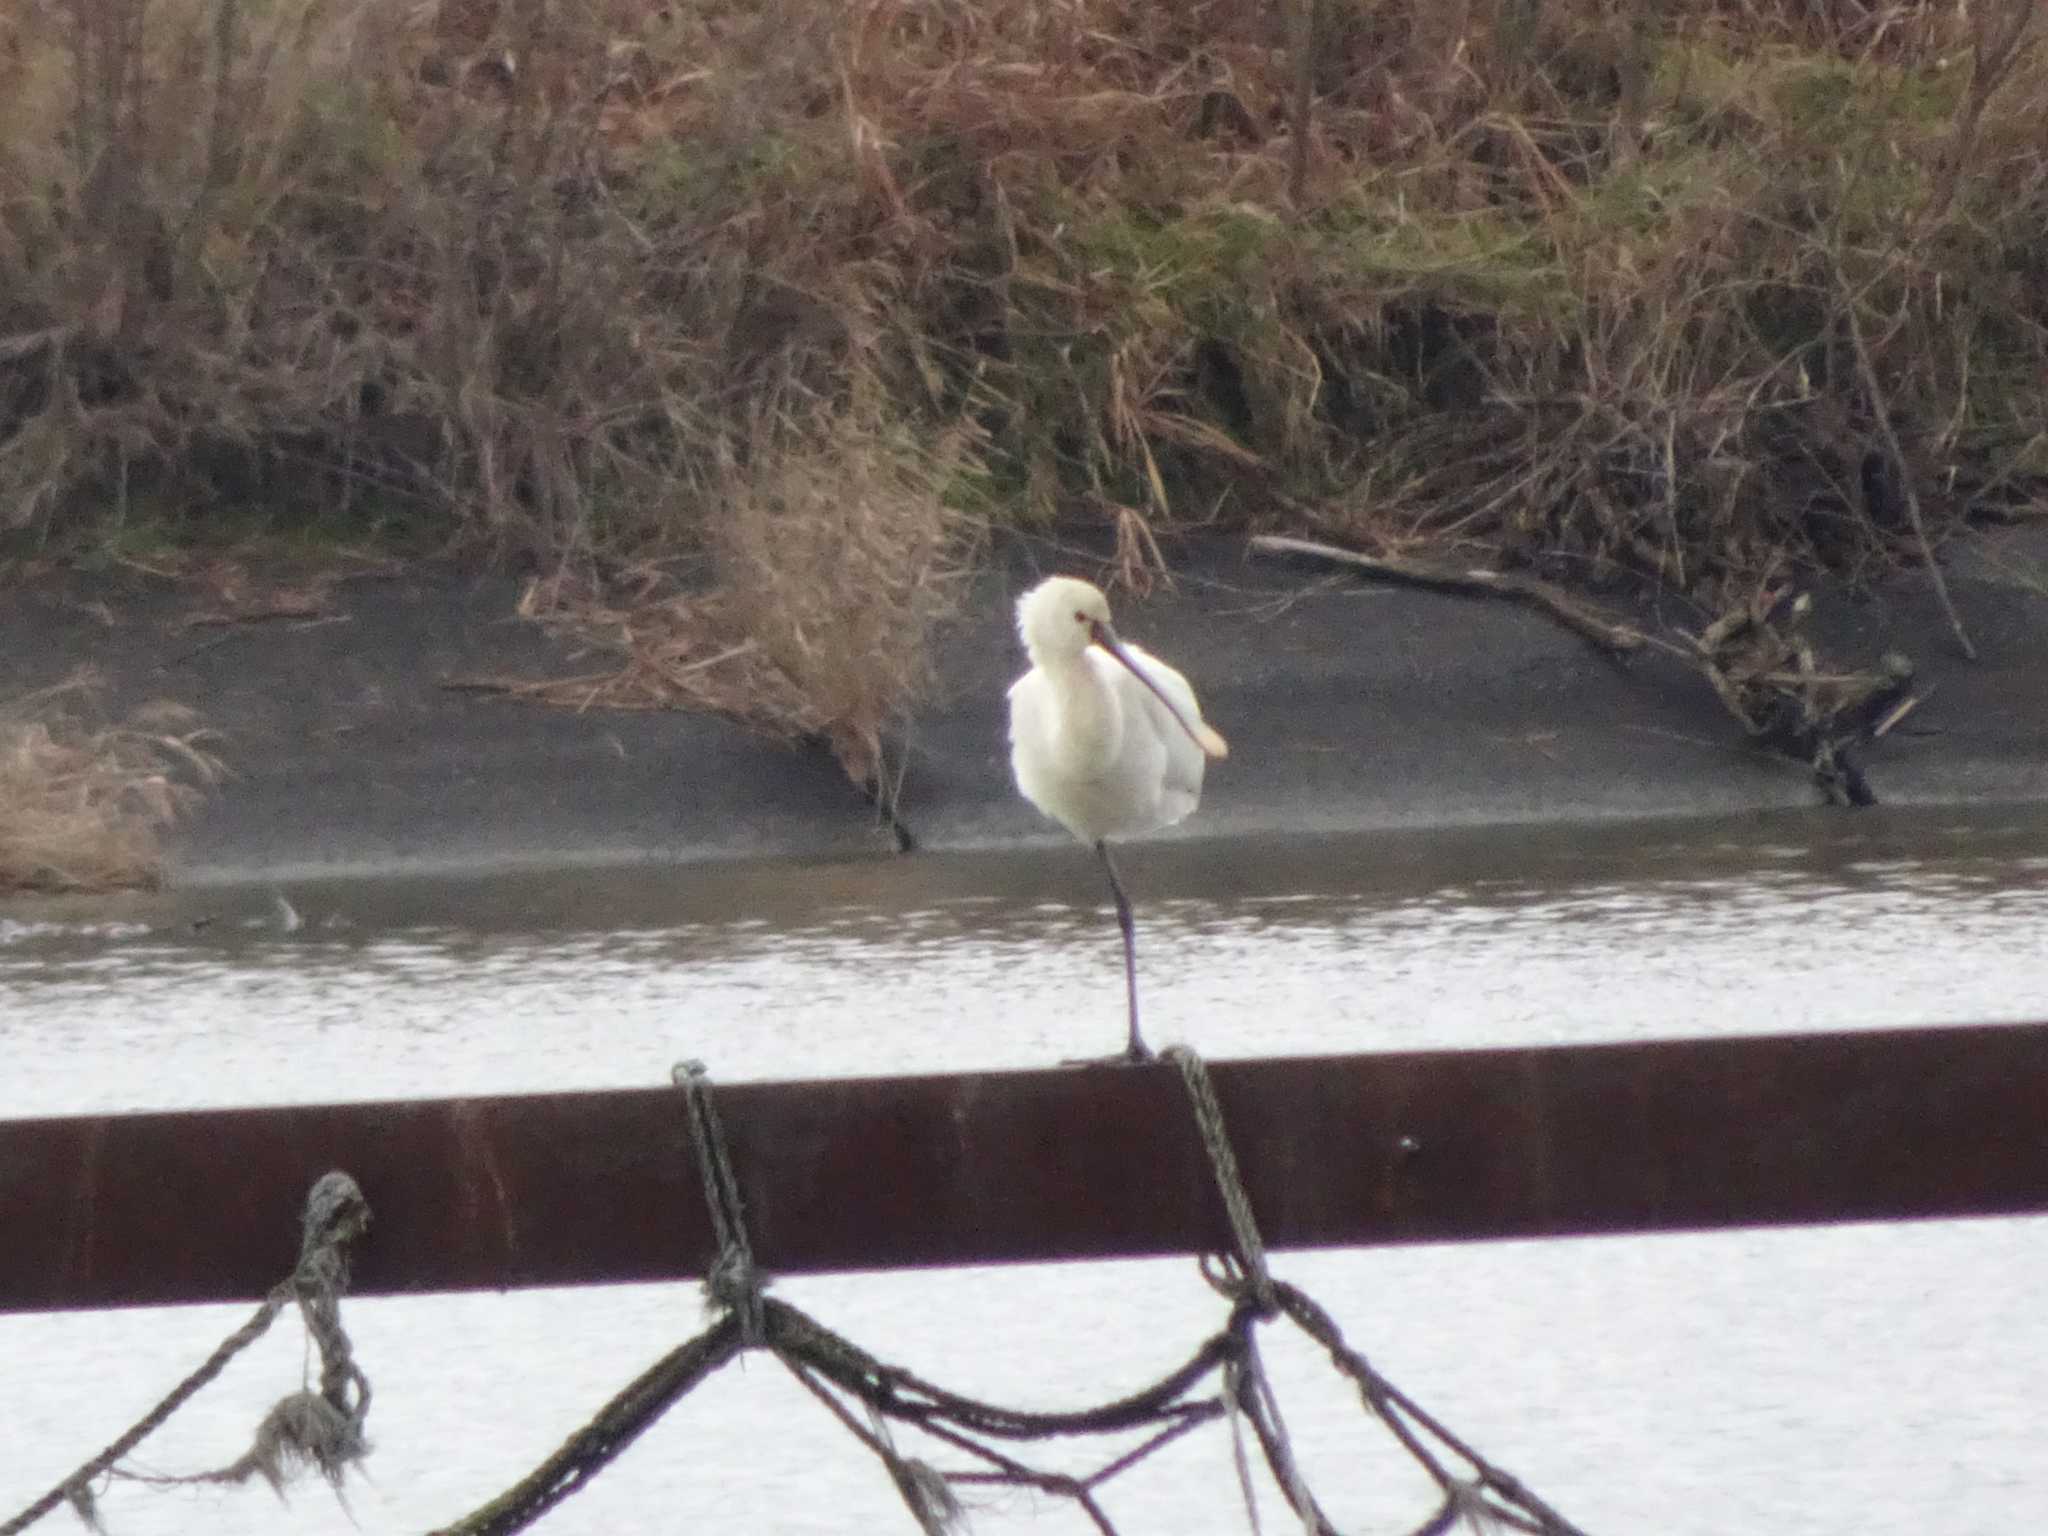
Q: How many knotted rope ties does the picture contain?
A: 3